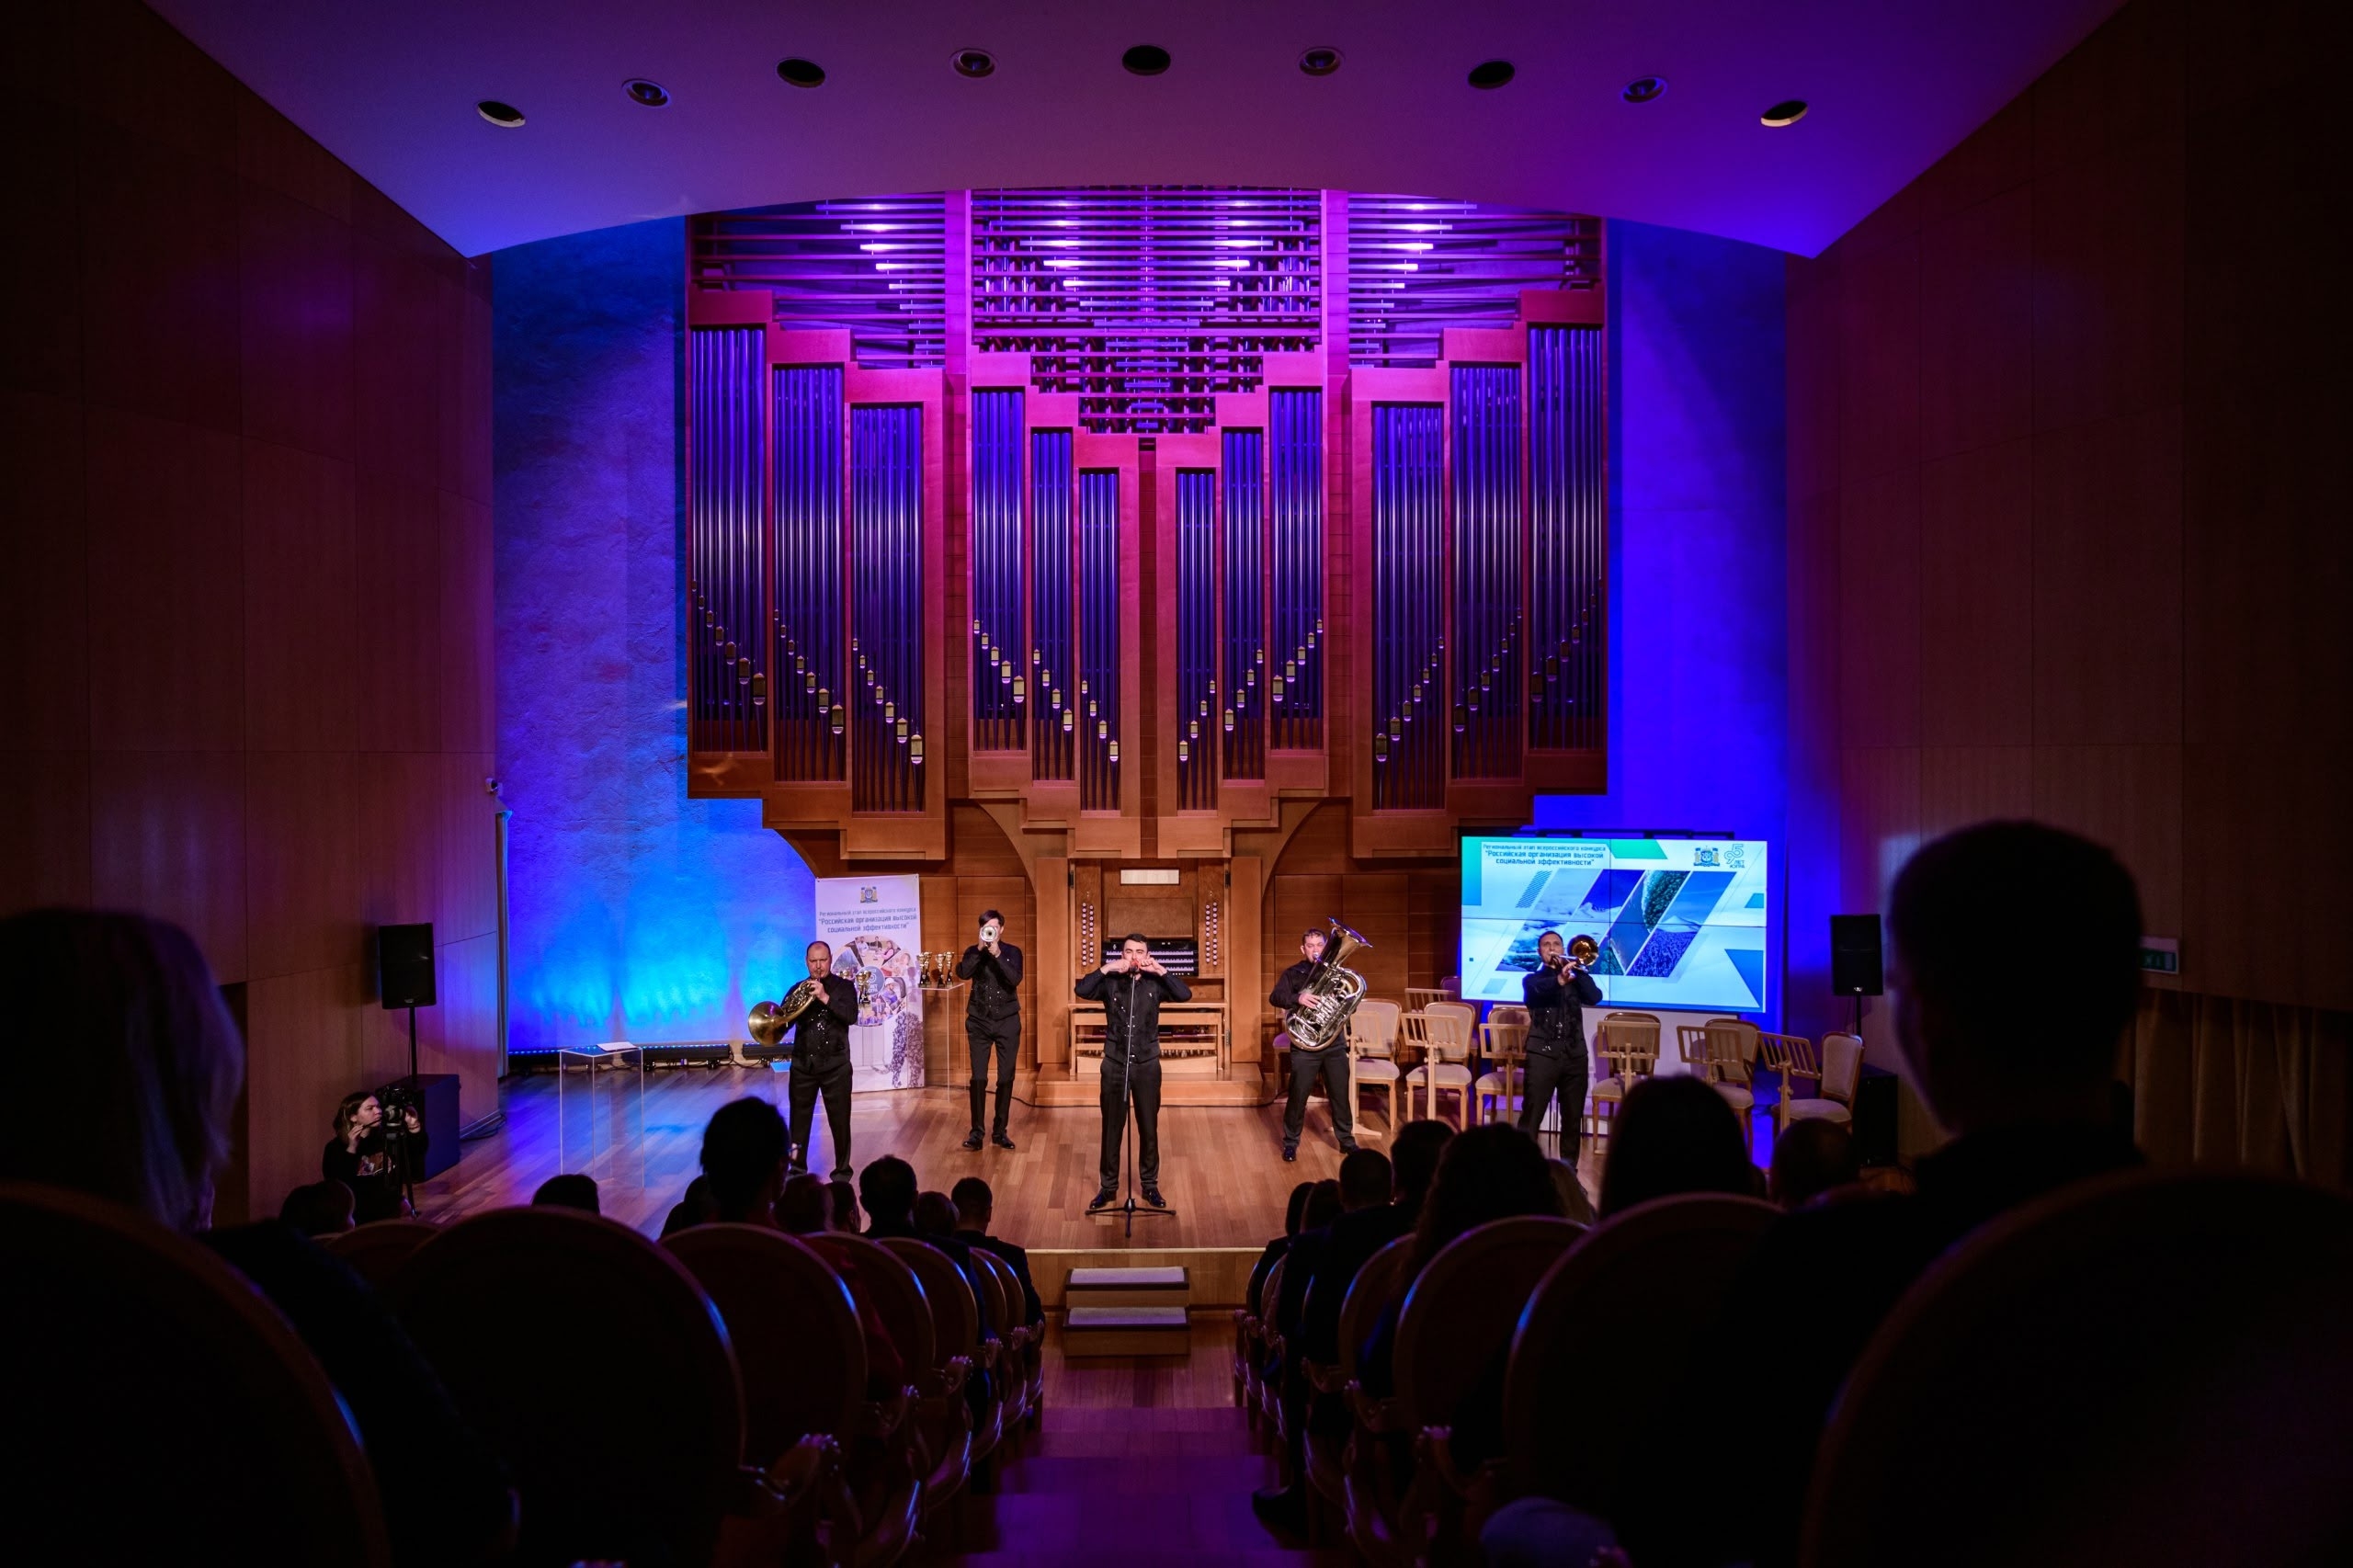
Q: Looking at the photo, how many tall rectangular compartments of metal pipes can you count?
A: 12